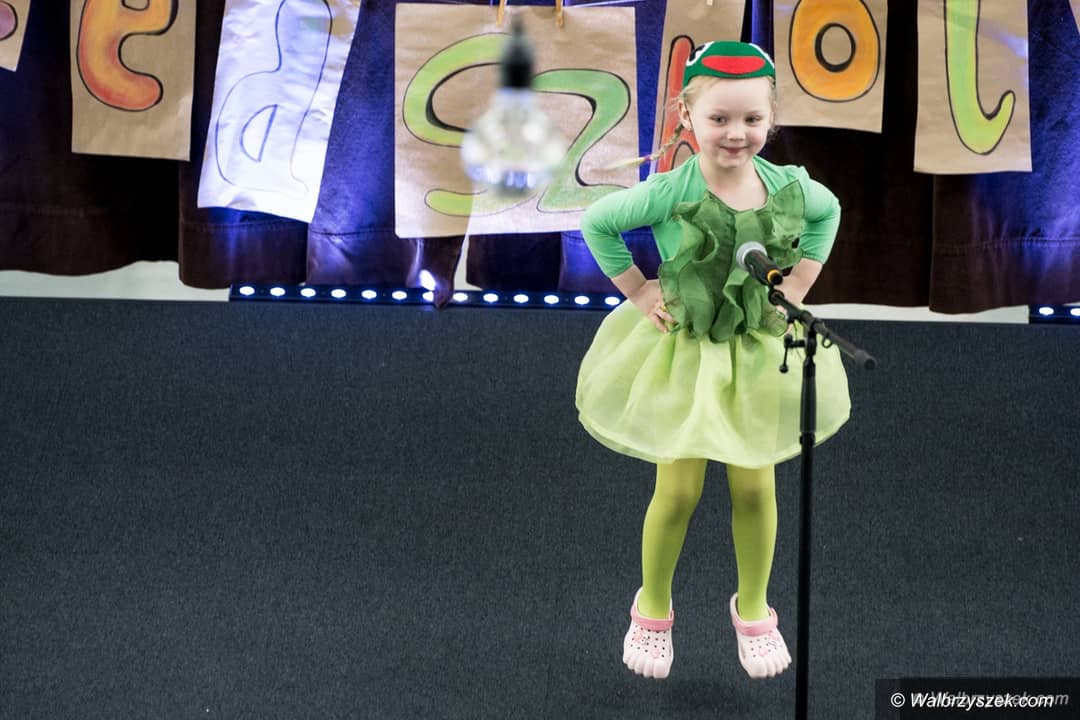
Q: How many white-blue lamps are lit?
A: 15